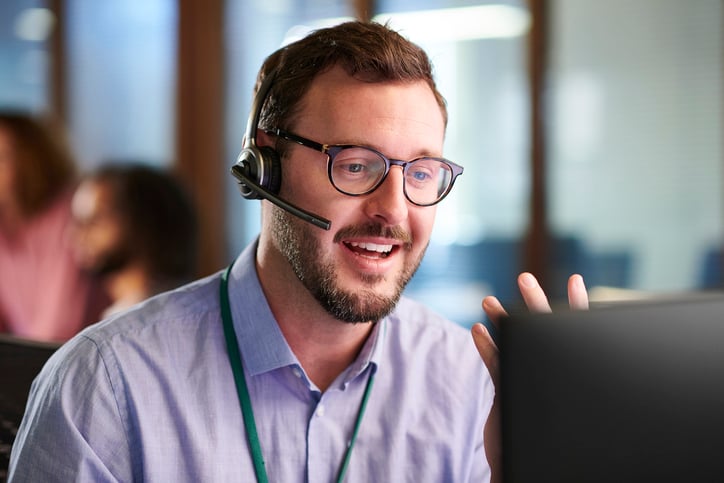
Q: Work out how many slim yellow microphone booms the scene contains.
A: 0